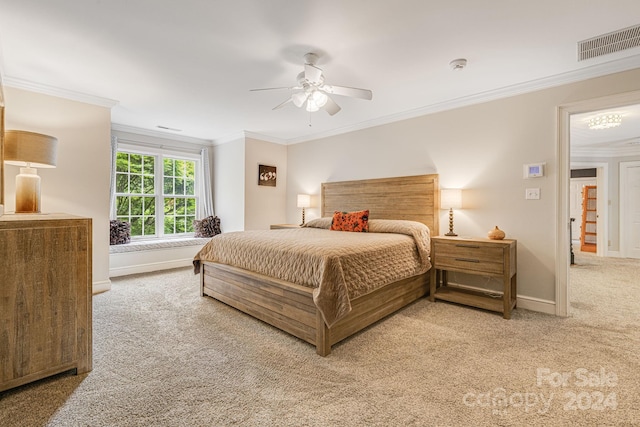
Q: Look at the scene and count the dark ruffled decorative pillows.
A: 2